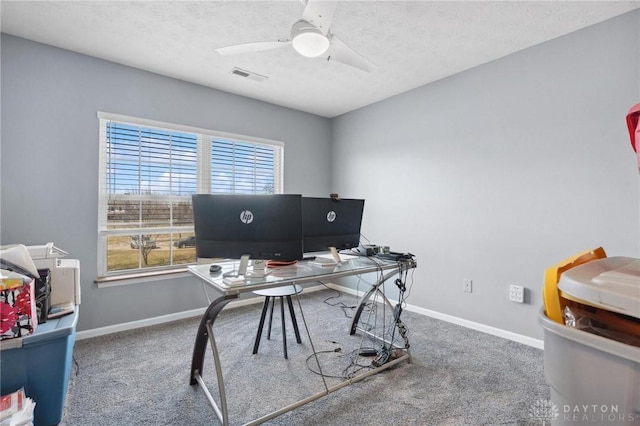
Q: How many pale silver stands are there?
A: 2